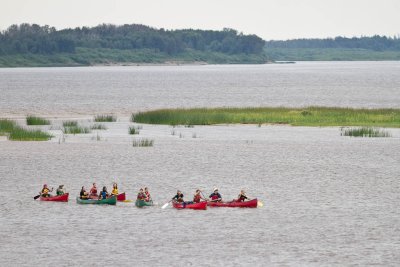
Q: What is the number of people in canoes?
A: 12